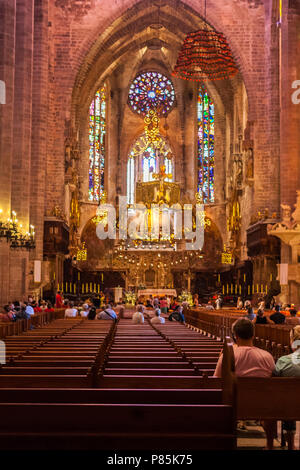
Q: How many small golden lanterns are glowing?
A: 2